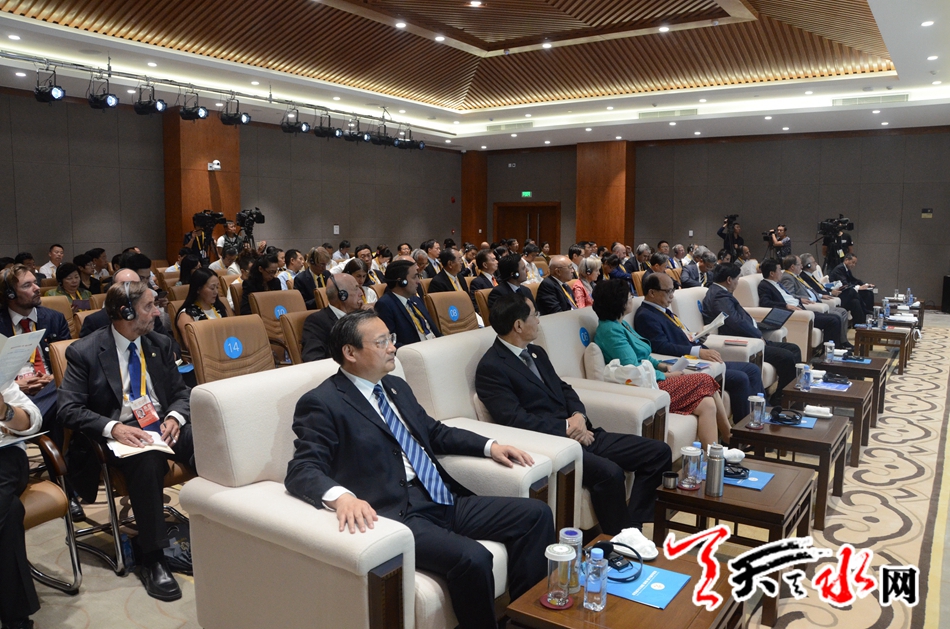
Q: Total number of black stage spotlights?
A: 10